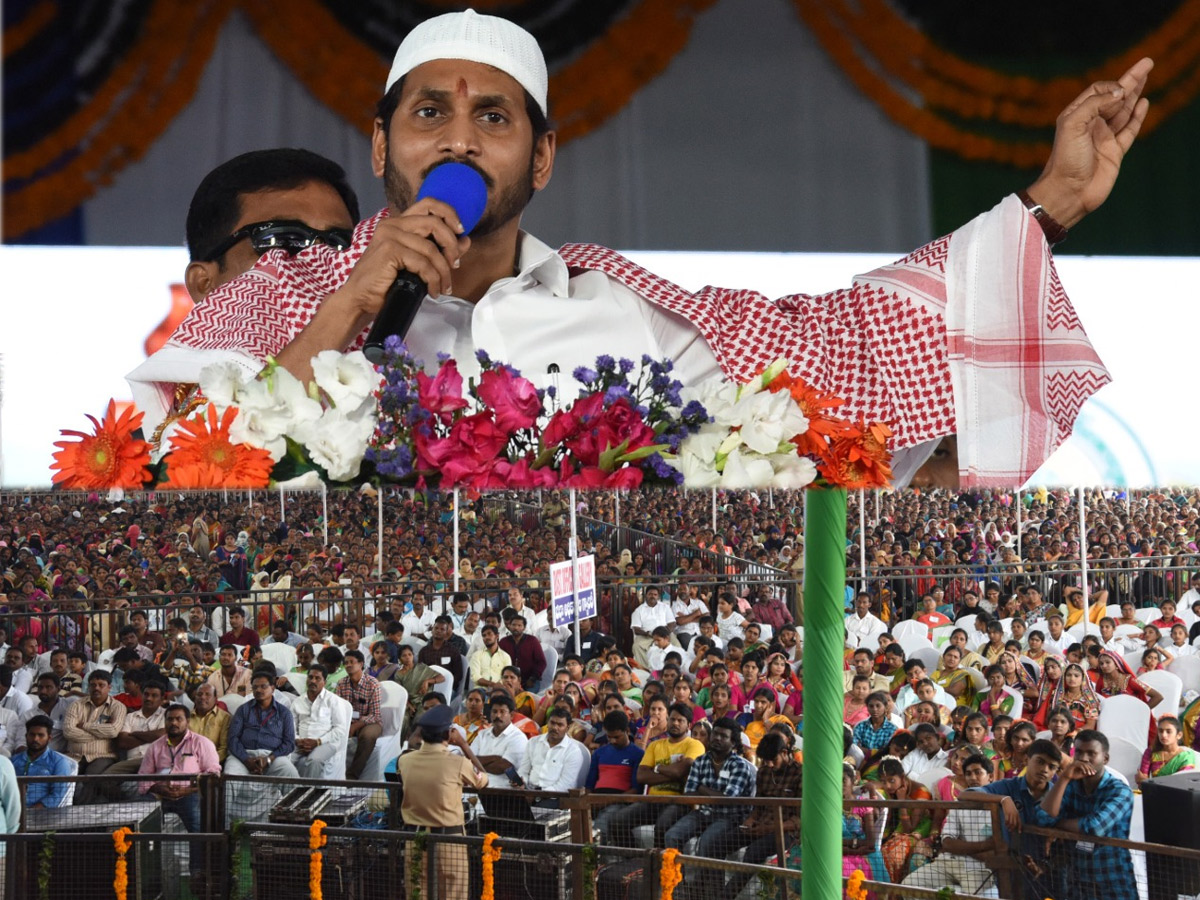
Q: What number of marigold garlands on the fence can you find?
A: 5